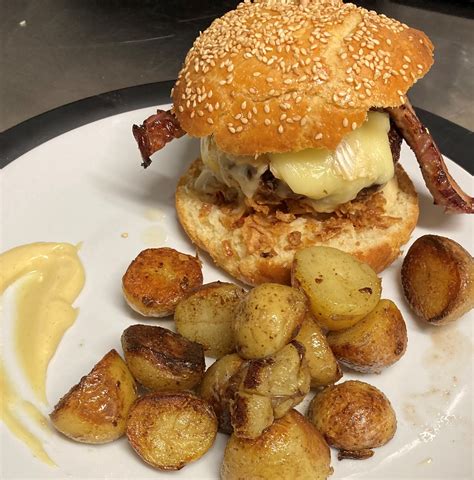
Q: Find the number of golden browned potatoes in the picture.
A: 14